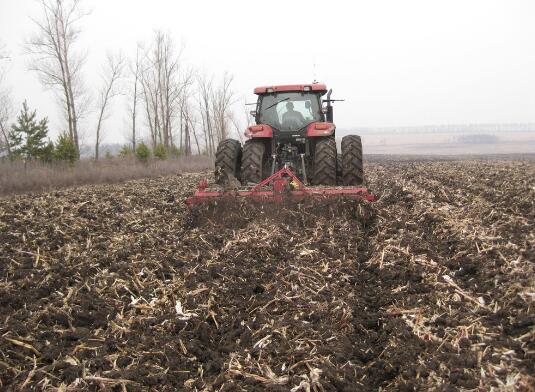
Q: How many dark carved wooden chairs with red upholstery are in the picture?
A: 0